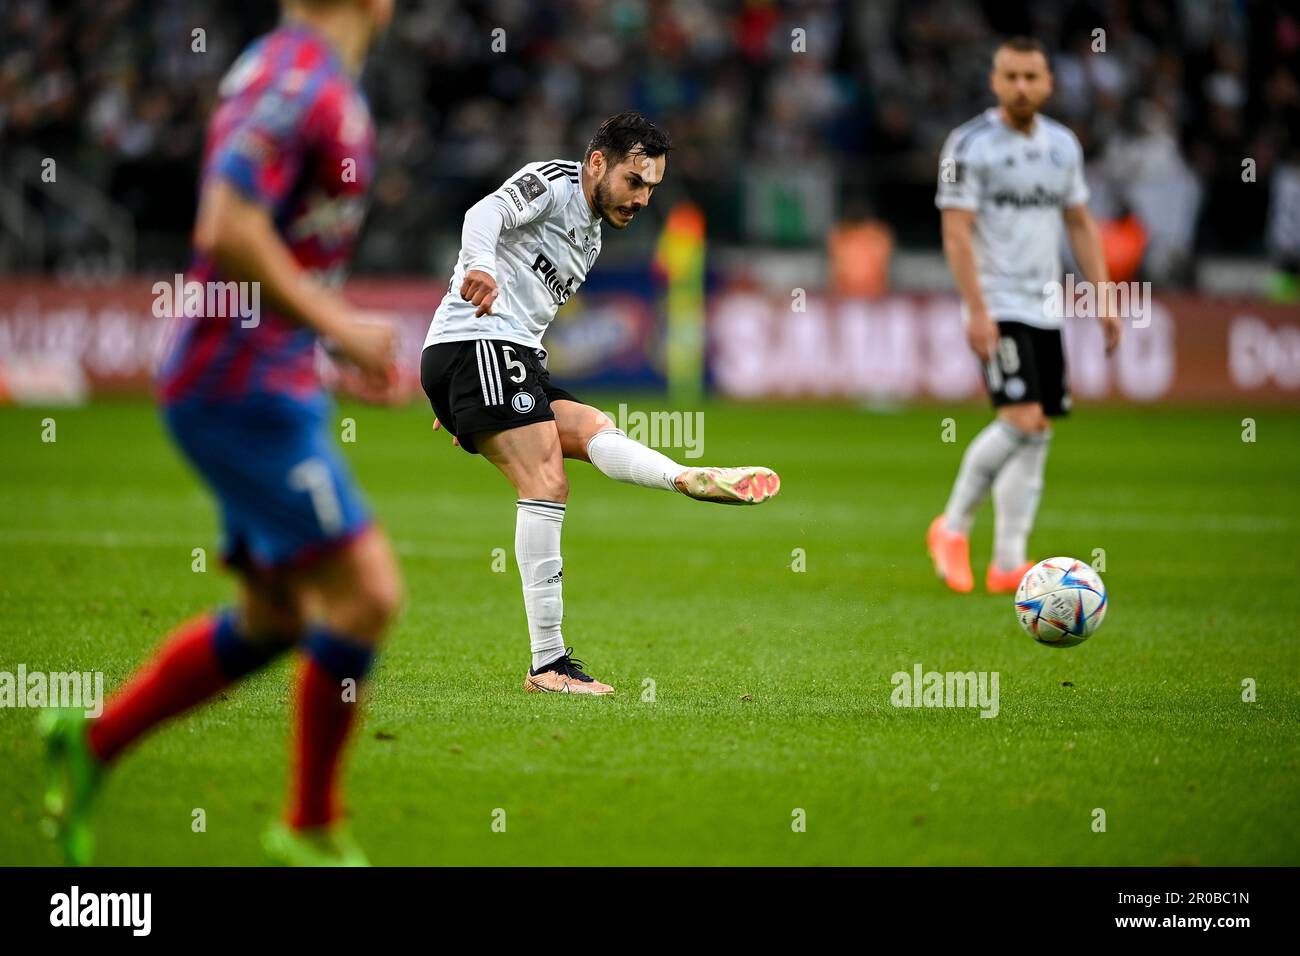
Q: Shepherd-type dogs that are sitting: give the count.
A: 0